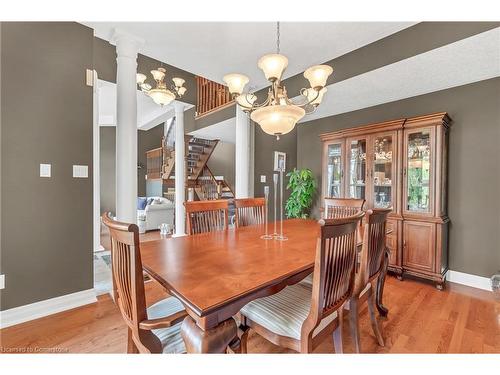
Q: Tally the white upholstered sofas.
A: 1